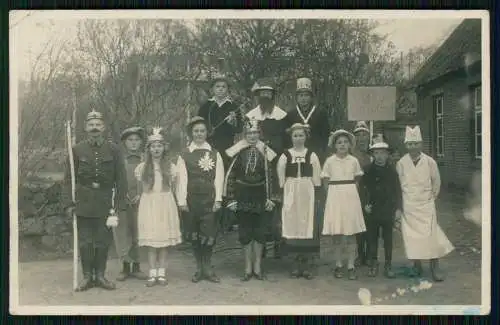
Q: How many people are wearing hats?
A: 13